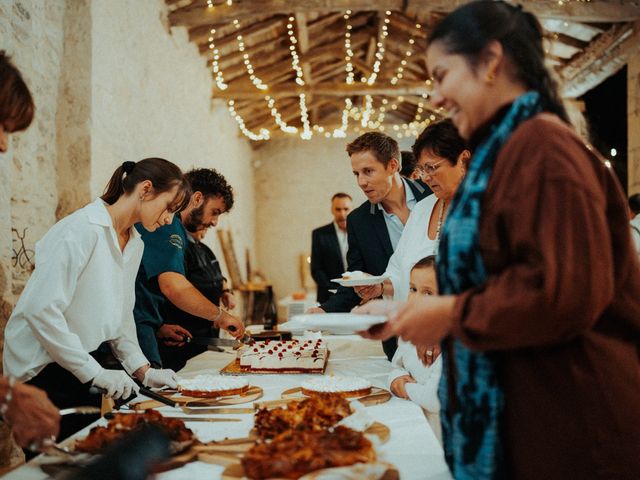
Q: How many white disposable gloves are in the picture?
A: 2